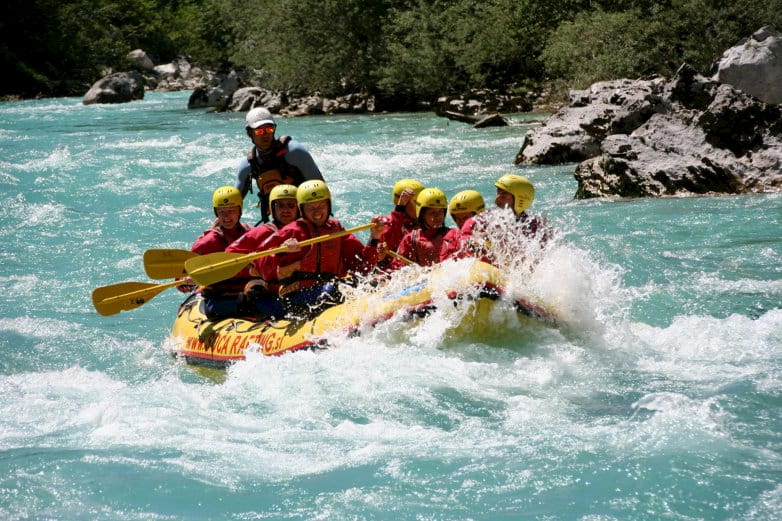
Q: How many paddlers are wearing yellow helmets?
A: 7